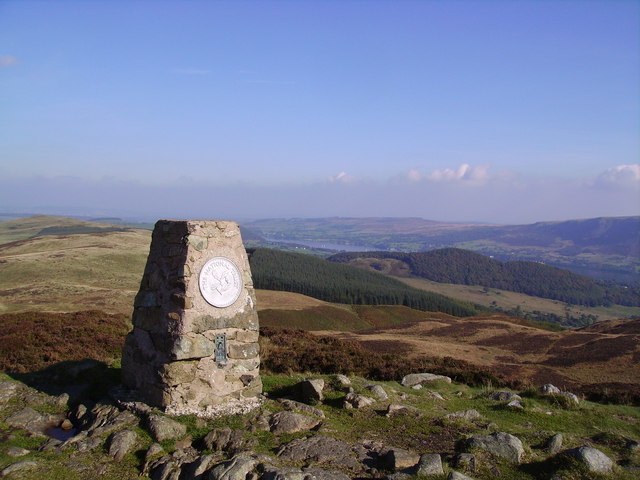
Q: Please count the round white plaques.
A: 1